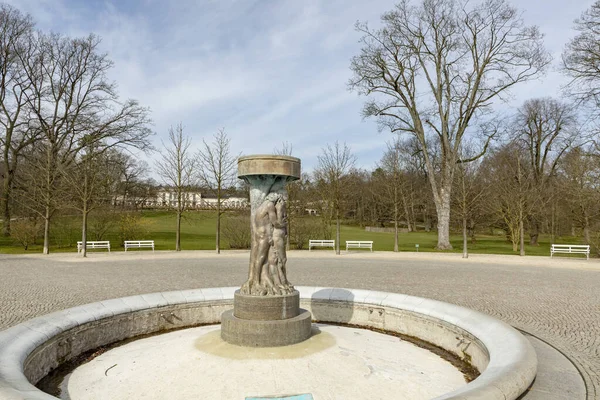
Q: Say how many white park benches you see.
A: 5